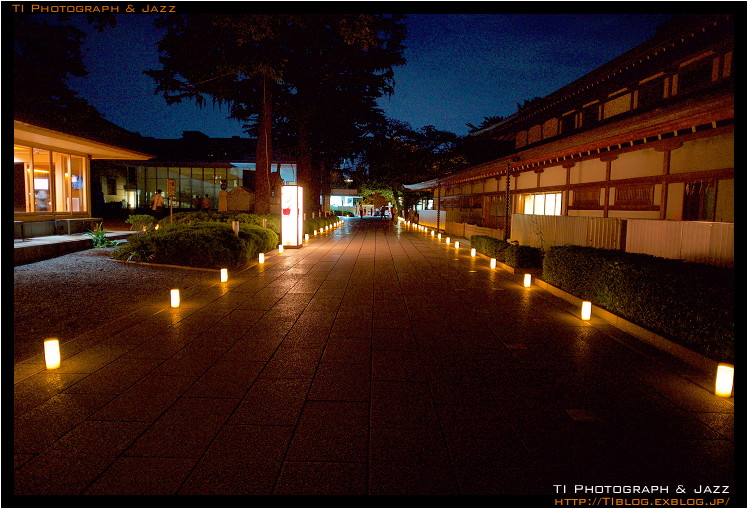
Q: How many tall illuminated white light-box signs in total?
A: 1